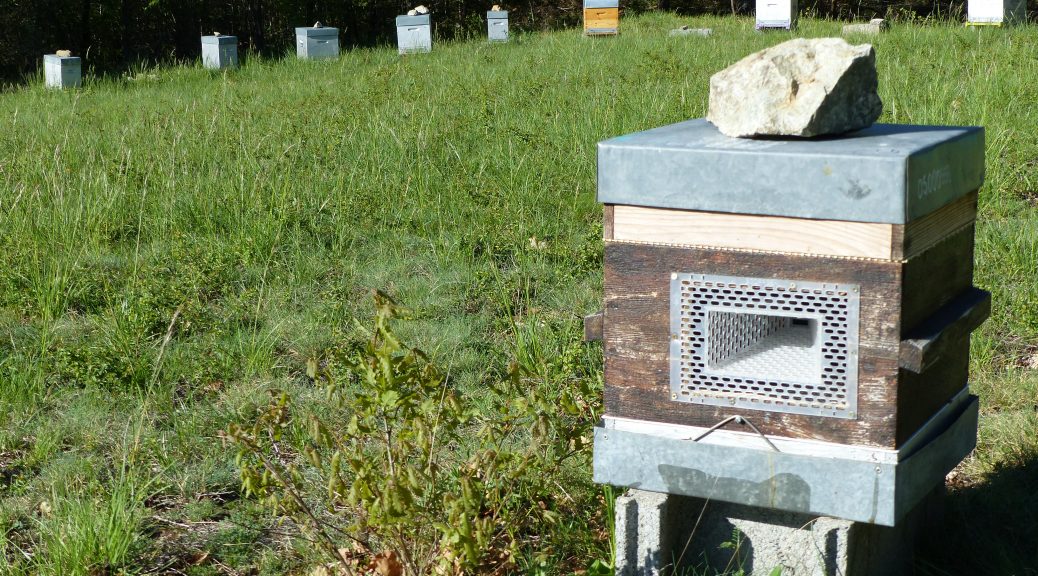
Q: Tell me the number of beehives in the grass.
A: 9